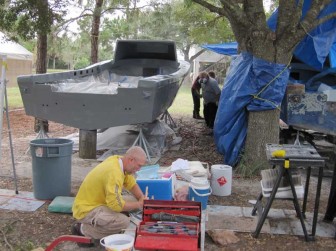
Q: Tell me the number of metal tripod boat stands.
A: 4